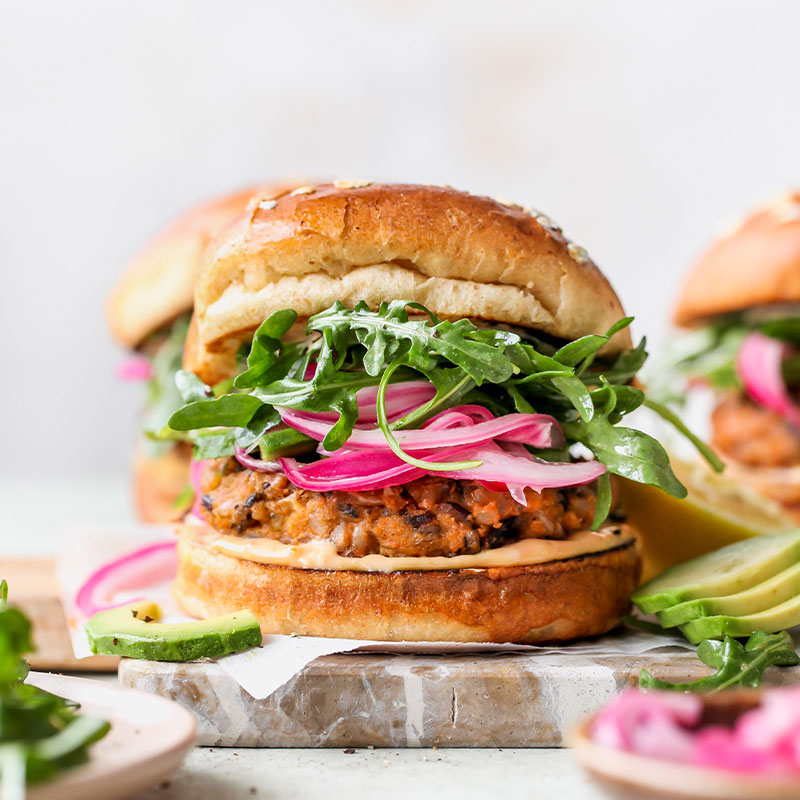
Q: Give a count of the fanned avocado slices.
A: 3